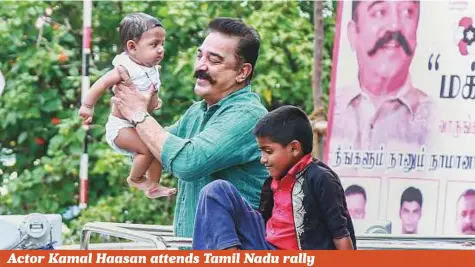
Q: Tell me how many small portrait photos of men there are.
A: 3